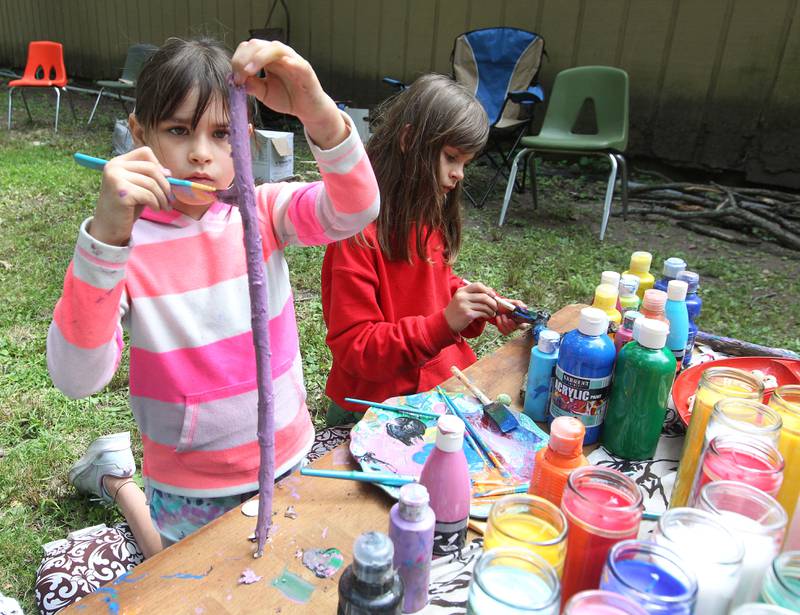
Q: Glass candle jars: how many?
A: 13